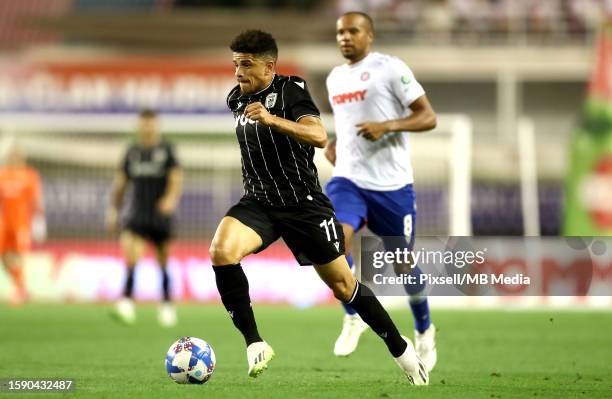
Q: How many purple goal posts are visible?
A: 0